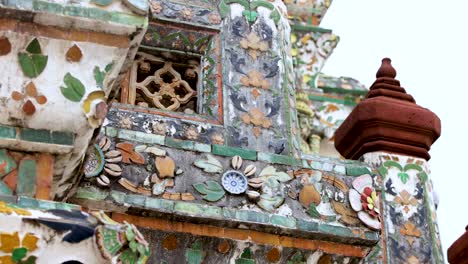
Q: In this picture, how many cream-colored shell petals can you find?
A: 8